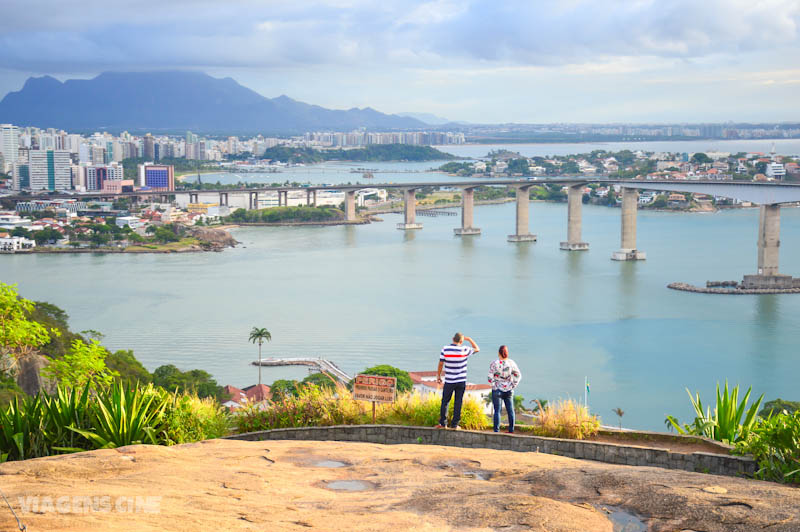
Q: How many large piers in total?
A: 7